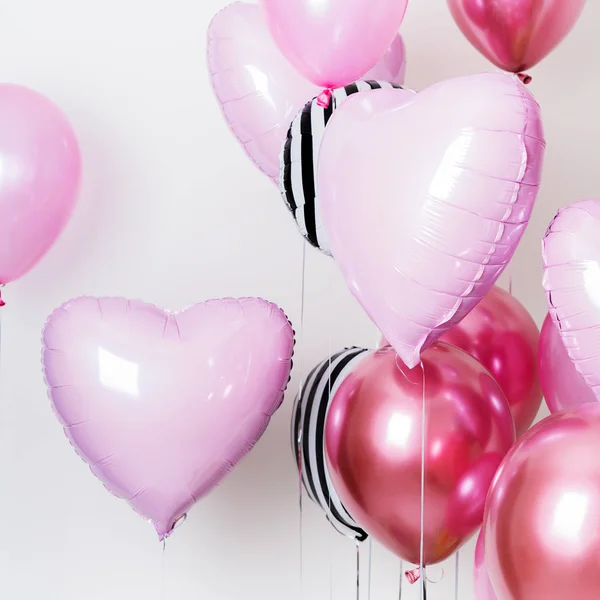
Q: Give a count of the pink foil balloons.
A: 4